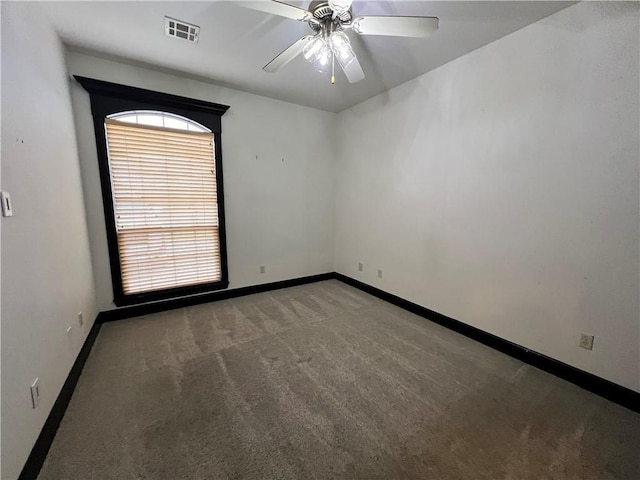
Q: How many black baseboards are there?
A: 3